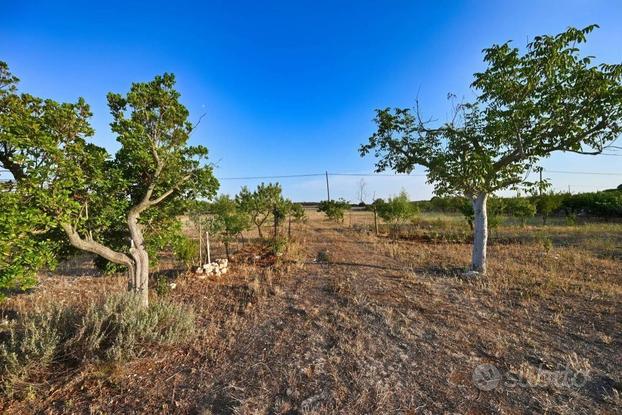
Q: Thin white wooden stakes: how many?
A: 2